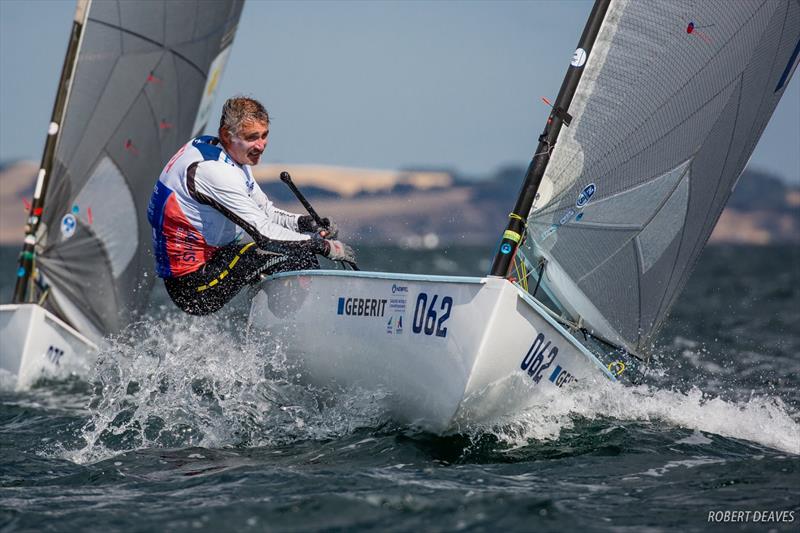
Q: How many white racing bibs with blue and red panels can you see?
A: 1